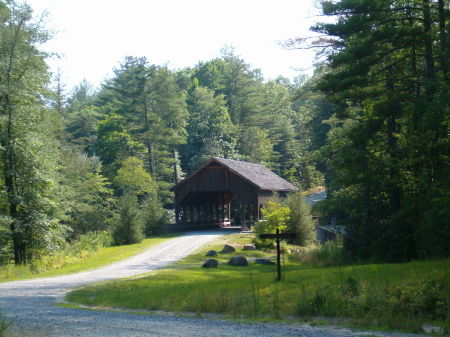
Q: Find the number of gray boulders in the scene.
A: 6